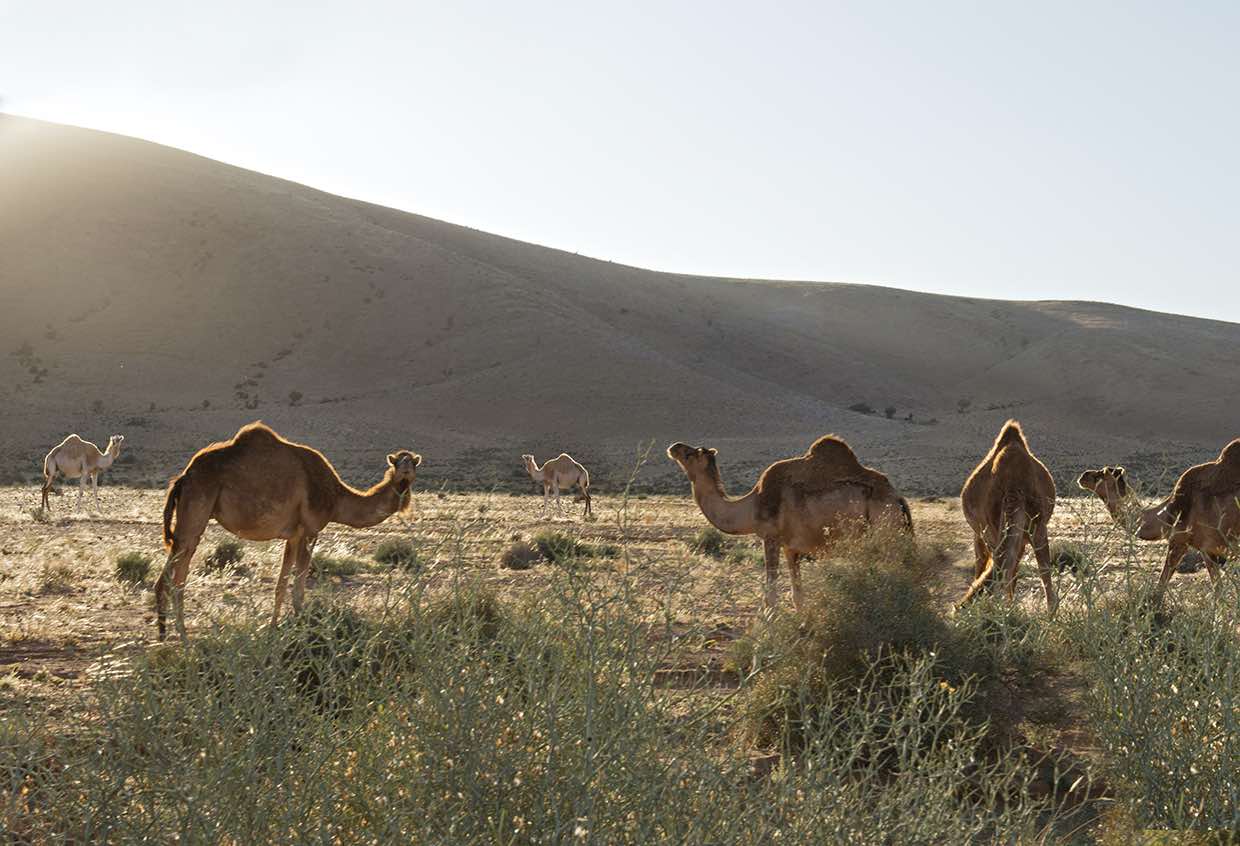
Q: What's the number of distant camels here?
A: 2